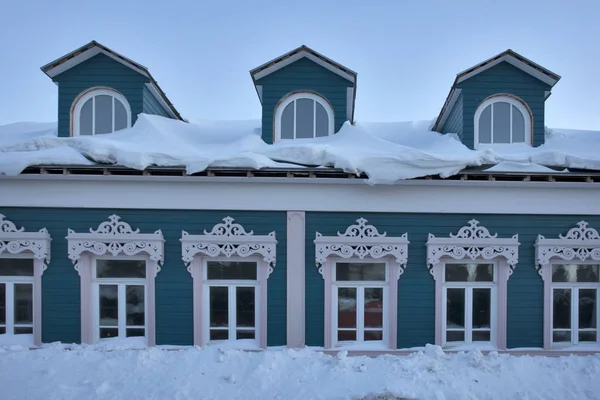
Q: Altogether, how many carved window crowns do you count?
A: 6